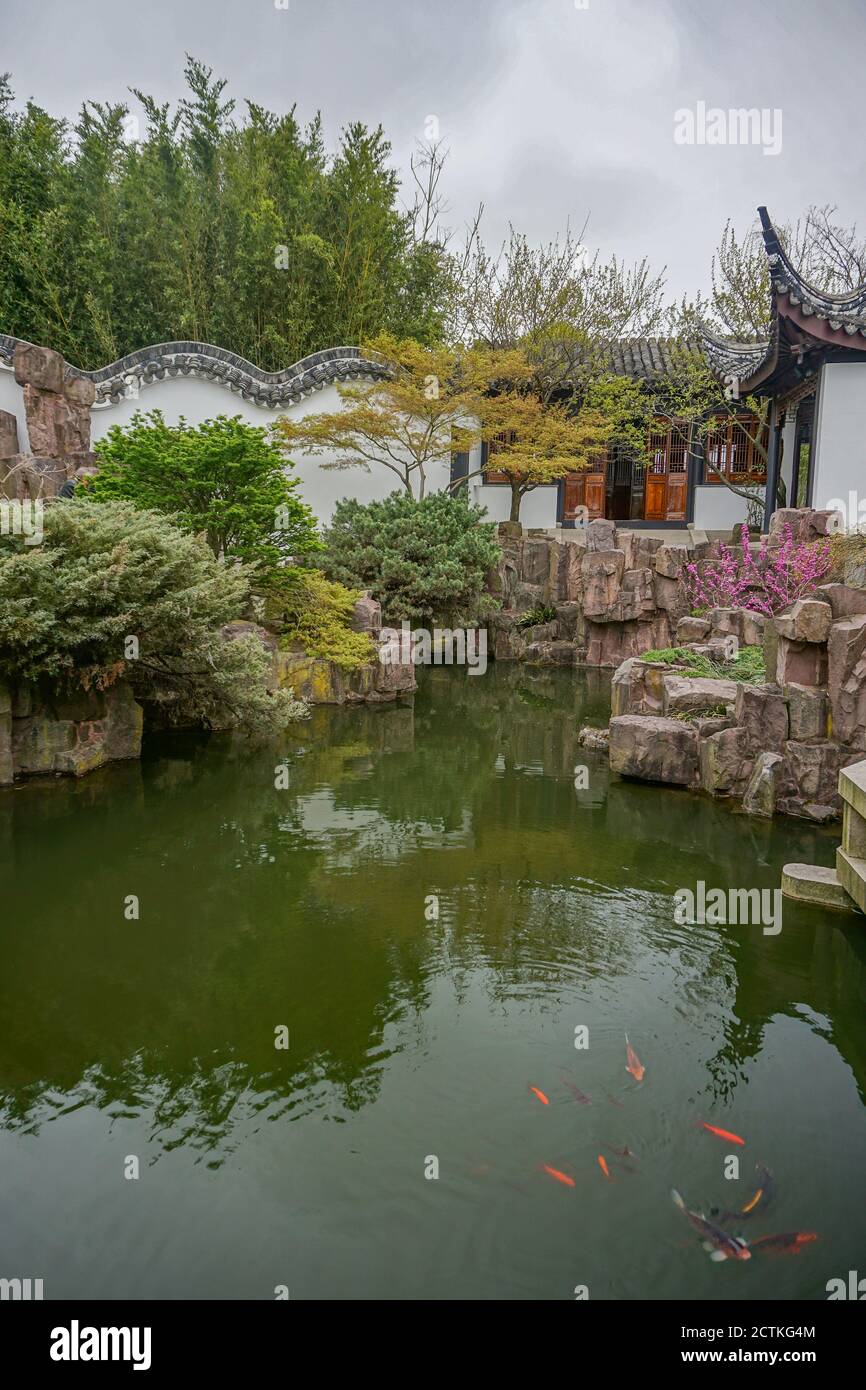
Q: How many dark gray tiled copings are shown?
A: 1